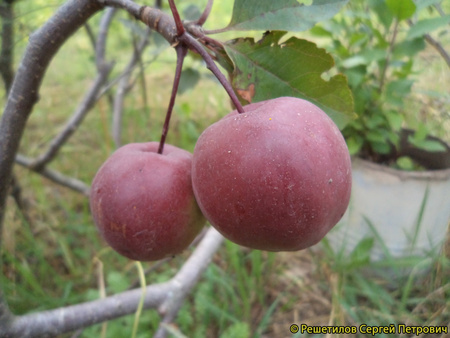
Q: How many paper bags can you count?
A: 0